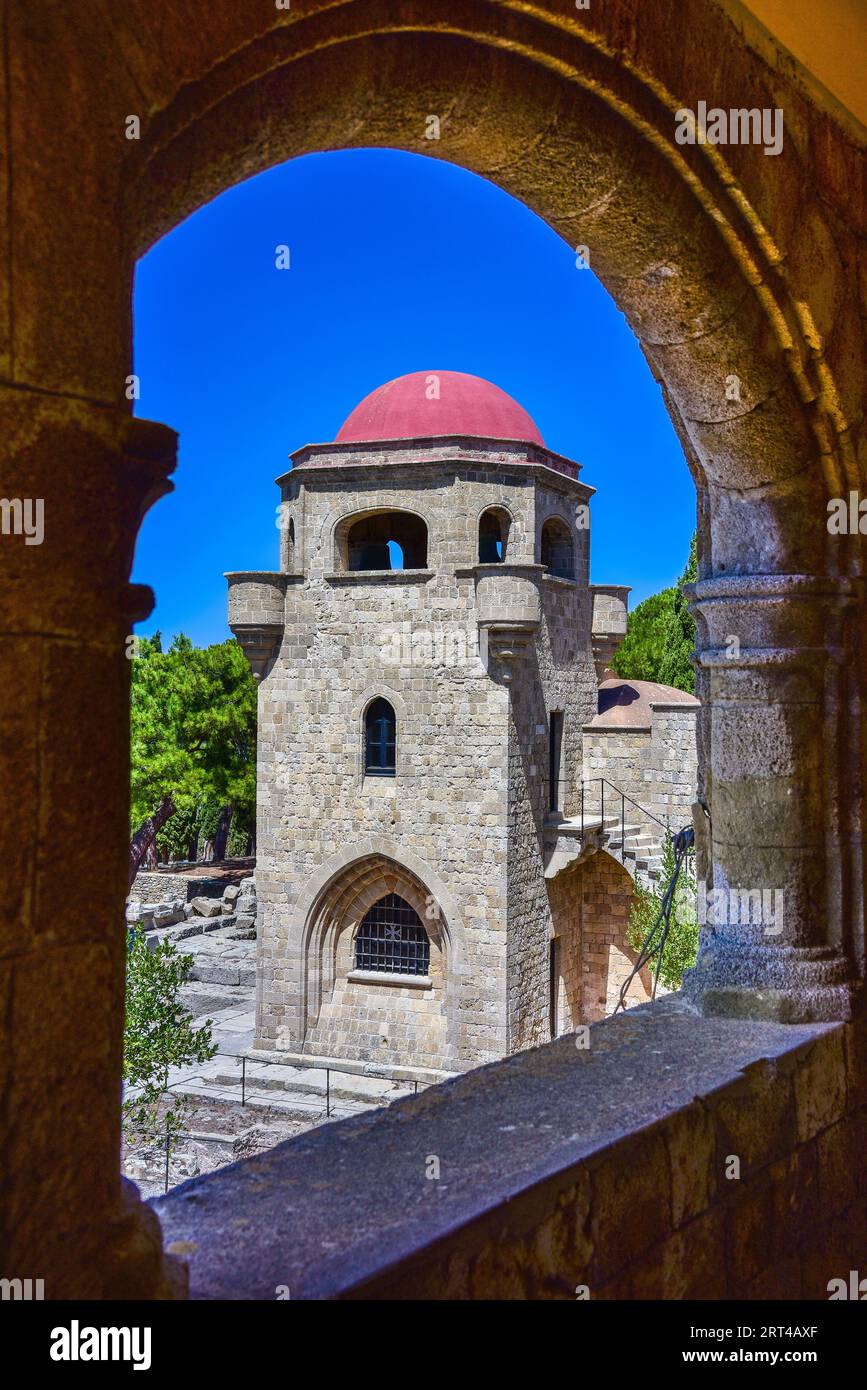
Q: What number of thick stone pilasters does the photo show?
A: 2